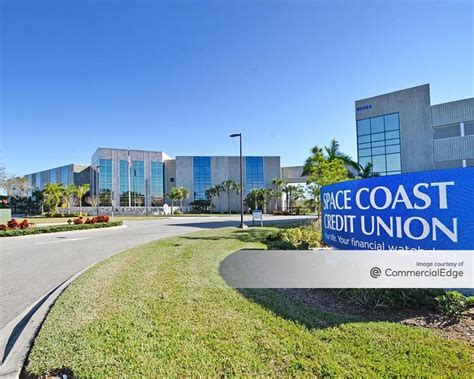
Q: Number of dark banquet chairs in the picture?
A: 0